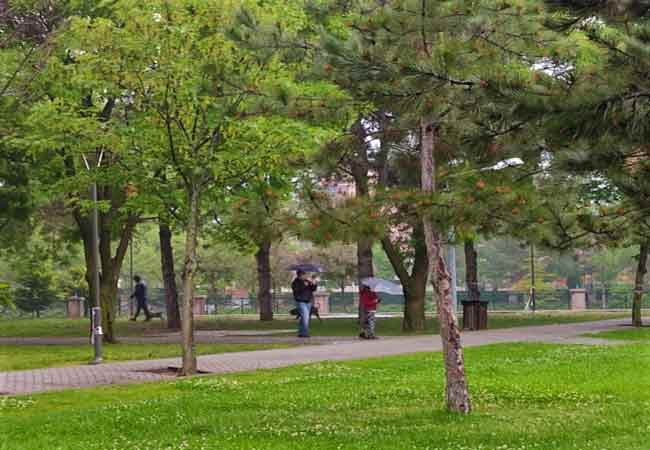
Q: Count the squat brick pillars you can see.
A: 4